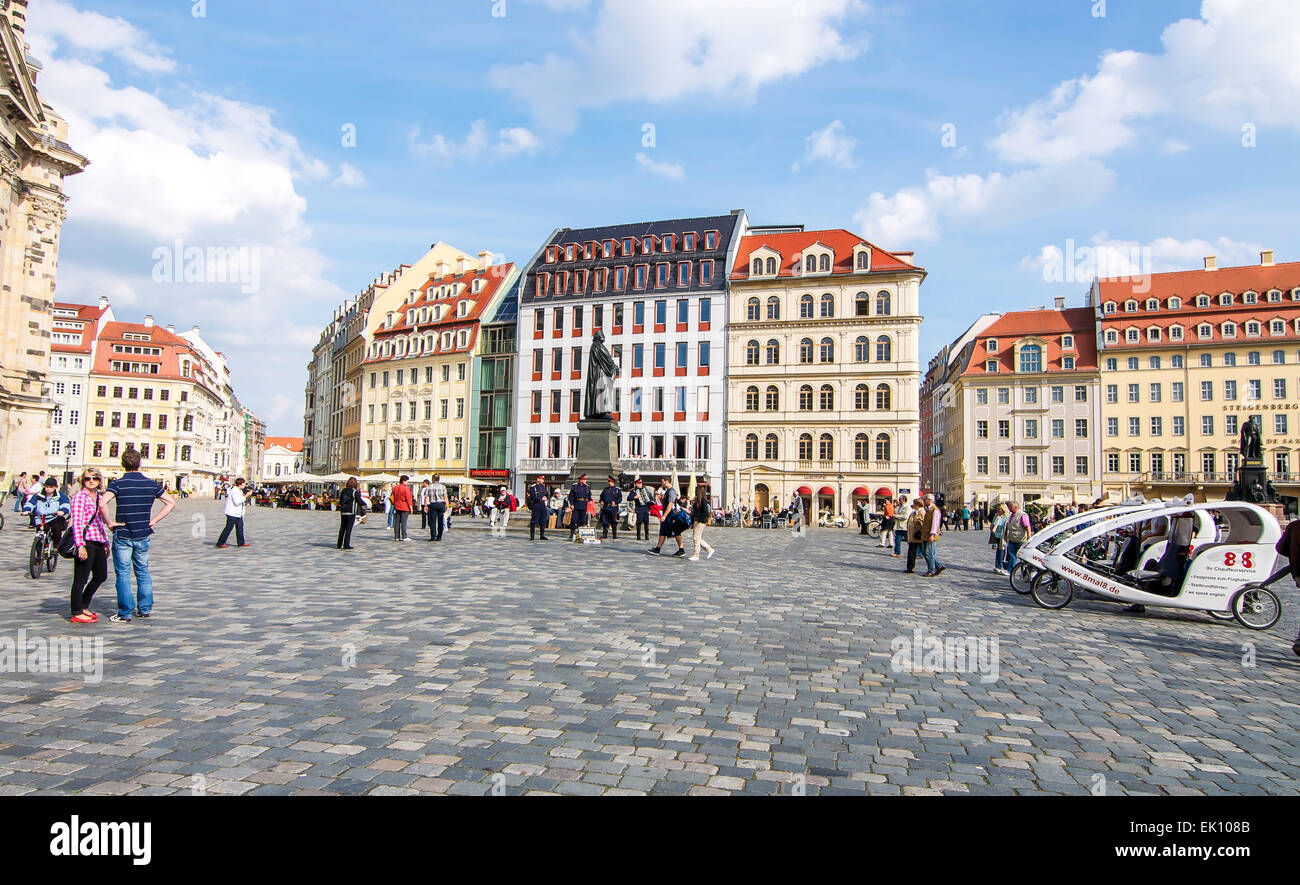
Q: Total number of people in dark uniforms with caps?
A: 4